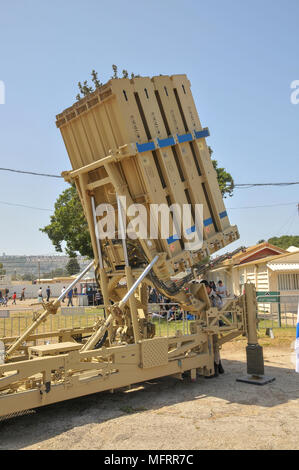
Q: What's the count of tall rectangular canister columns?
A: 4